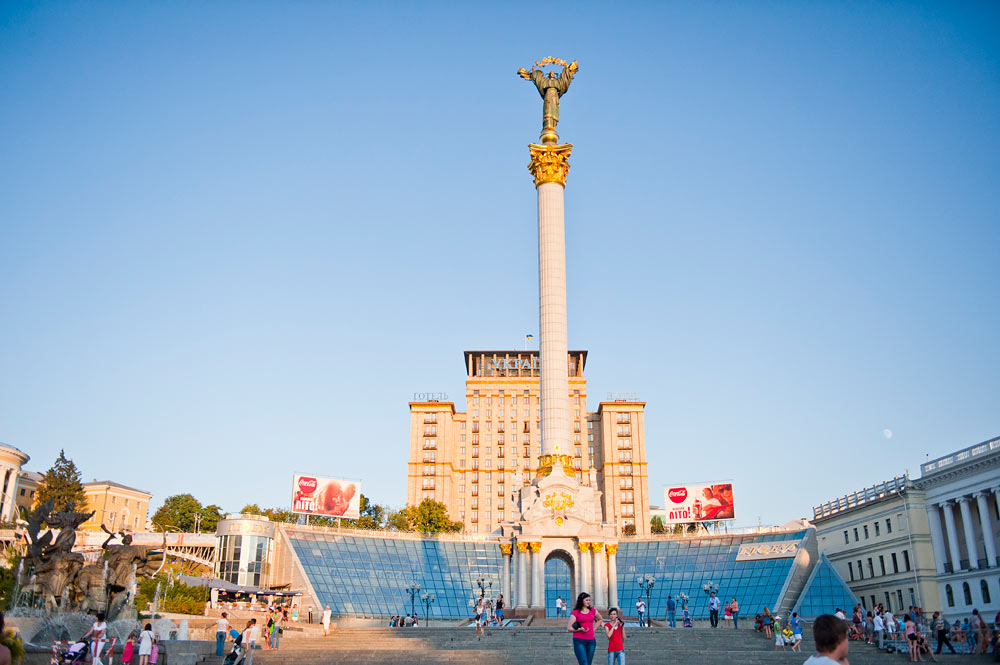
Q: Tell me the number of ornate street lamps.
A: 6